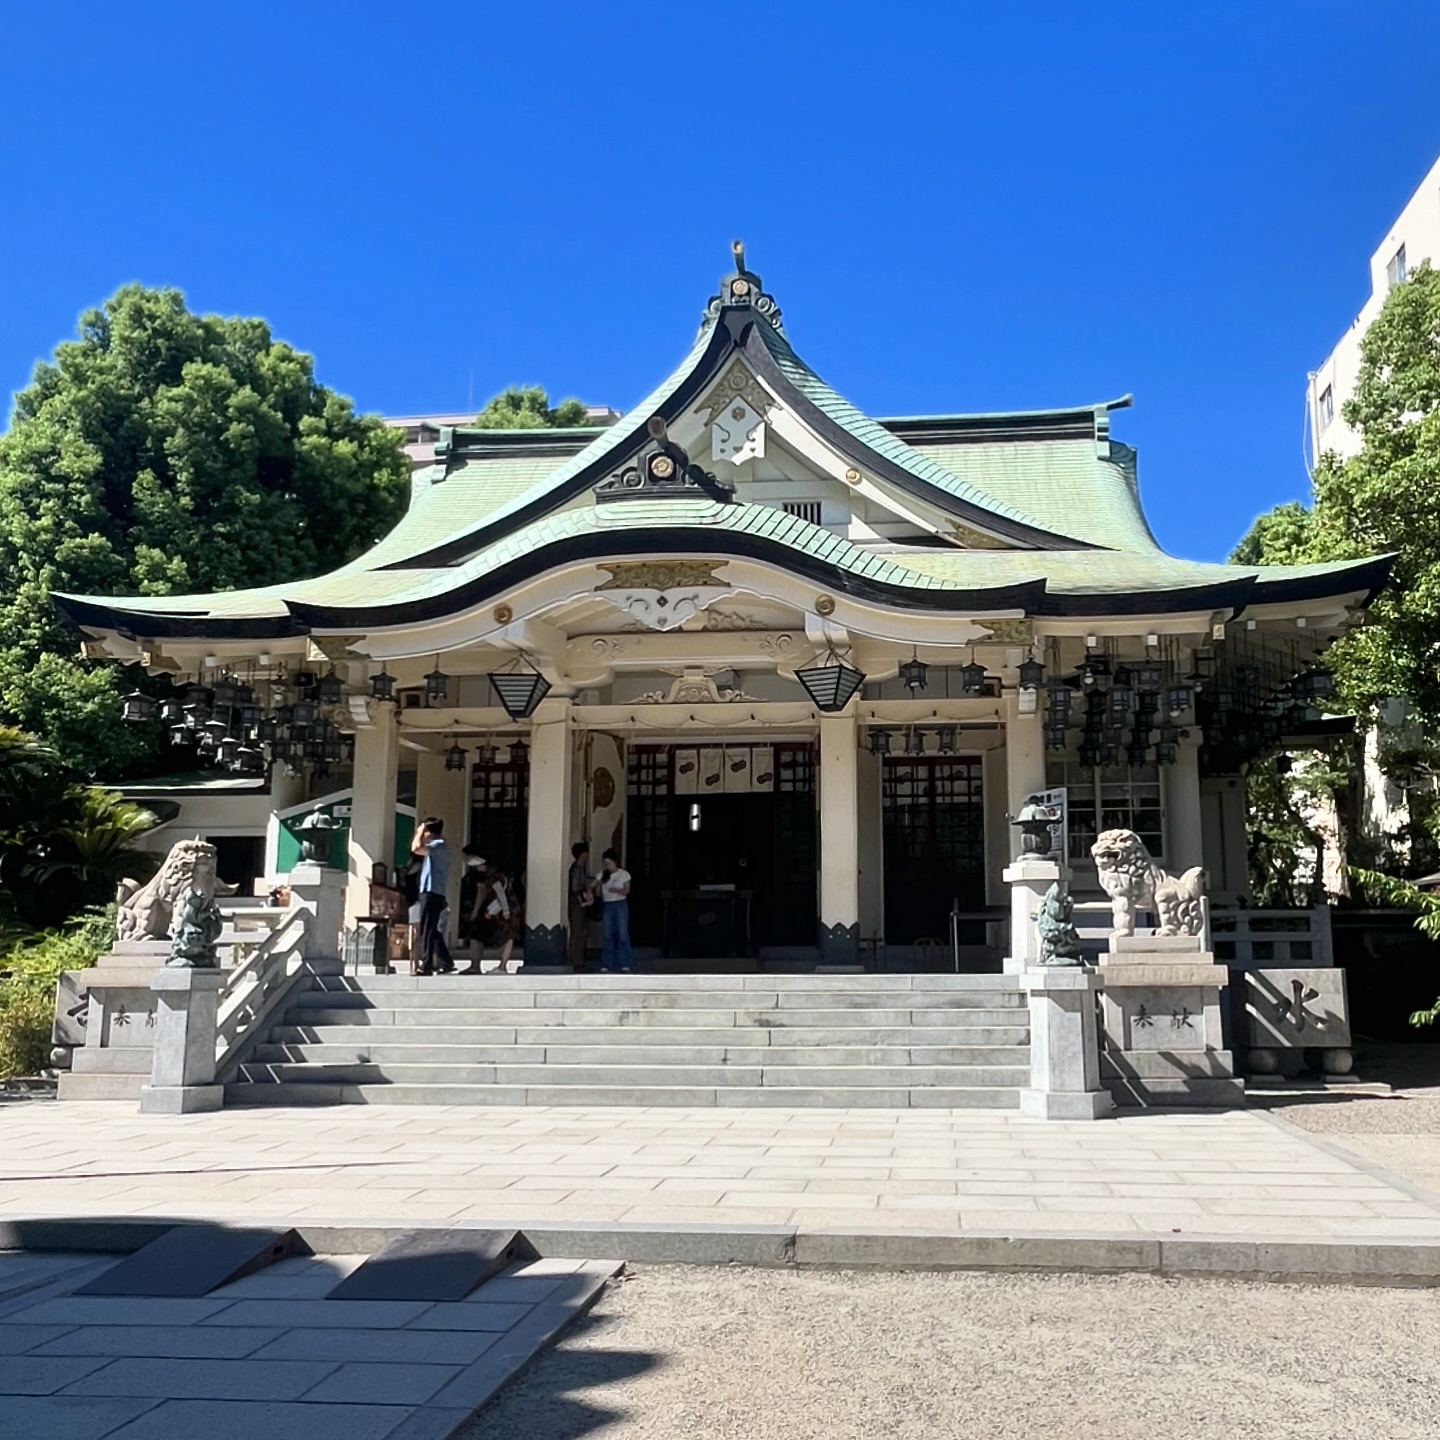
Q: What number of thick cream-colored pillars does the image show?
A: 4